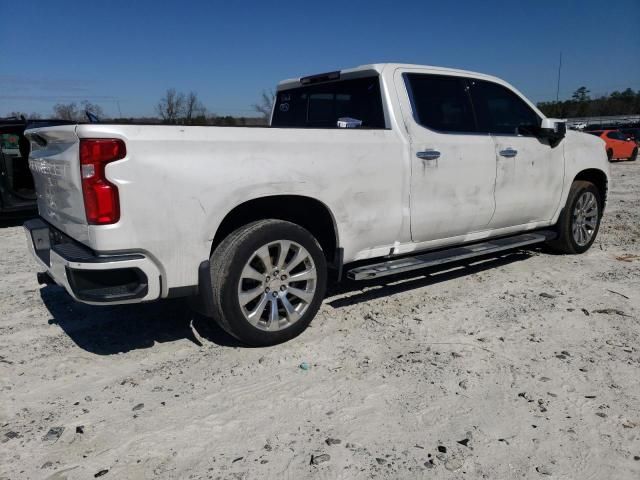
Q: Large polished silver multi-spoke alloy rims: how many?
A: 2